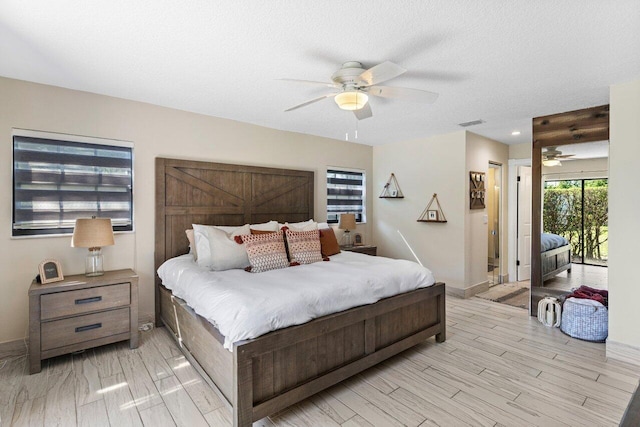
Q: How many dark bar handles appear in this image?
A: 2